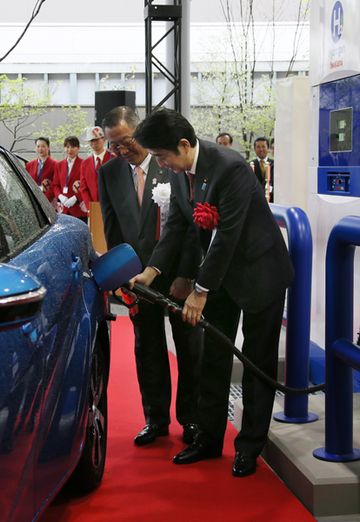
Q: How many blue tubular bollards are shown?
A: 2